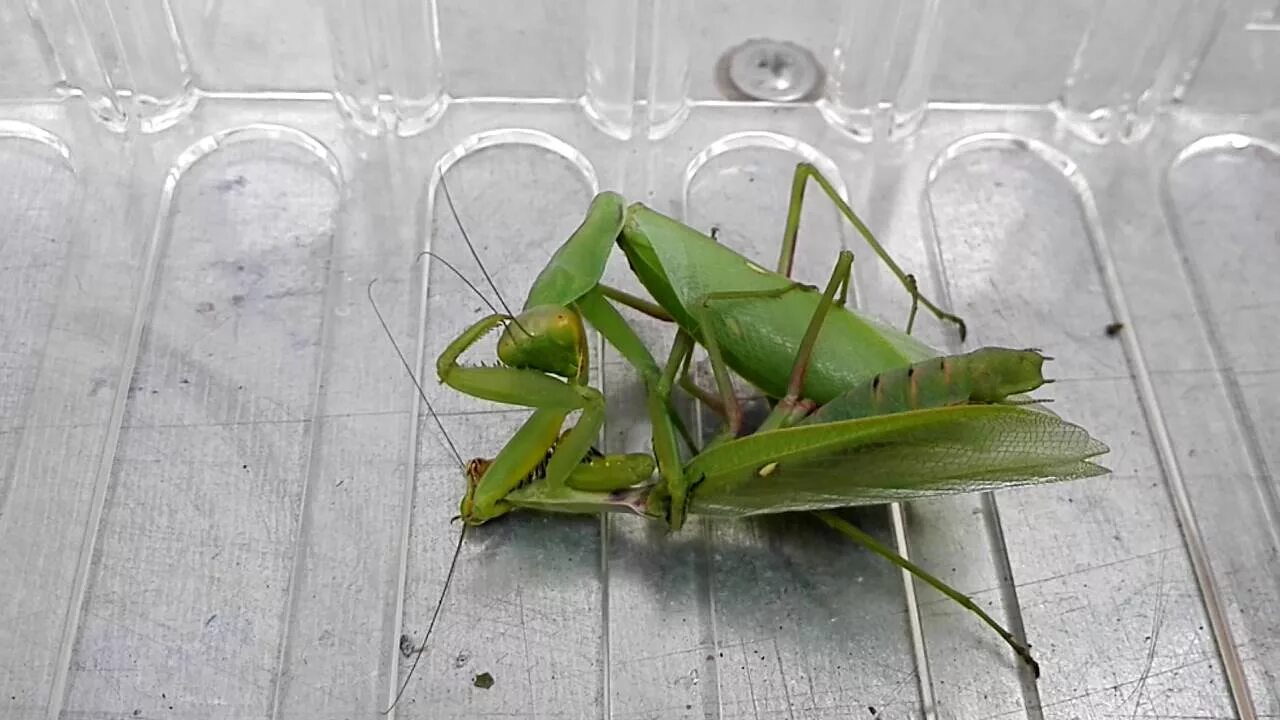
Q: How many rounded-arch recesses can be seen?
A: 6